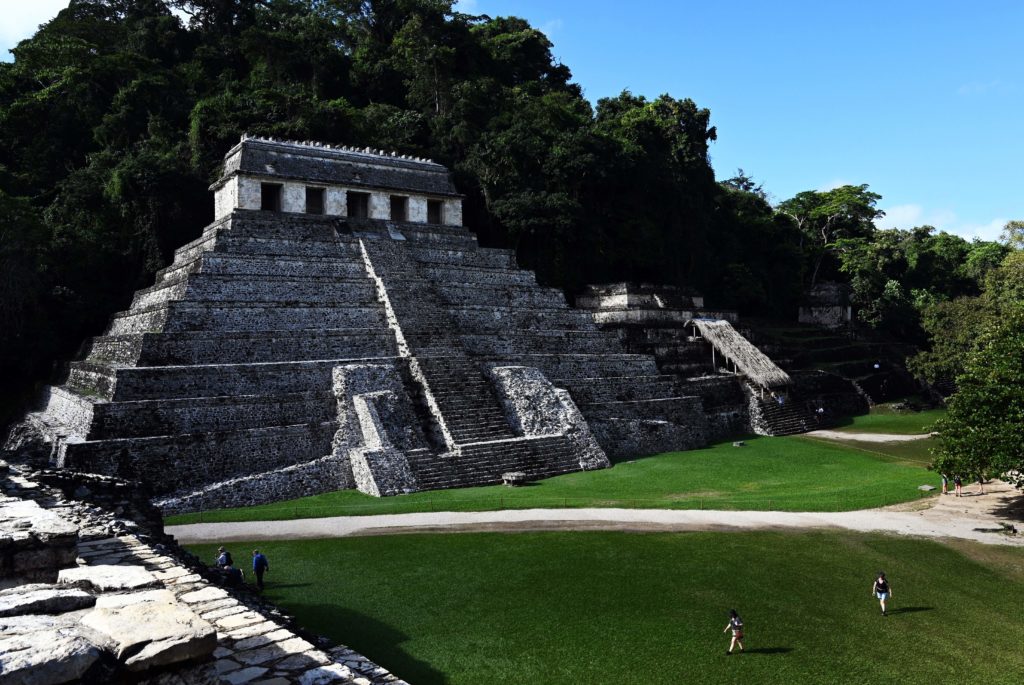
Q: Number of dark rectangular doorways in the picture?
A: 5